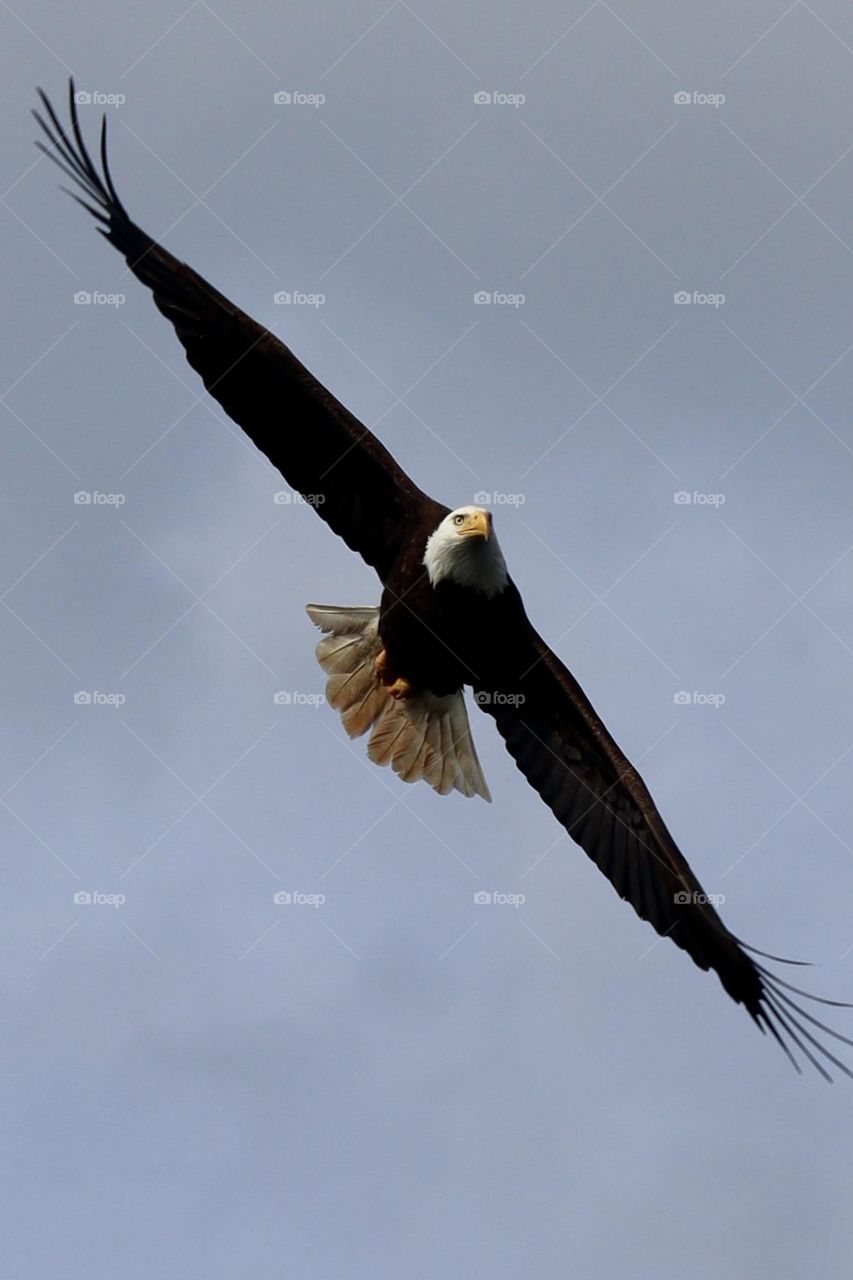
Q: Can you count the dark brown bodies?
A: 1